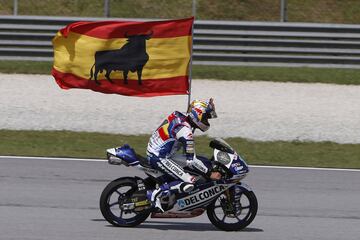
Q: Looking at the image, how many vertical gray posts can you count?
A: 4